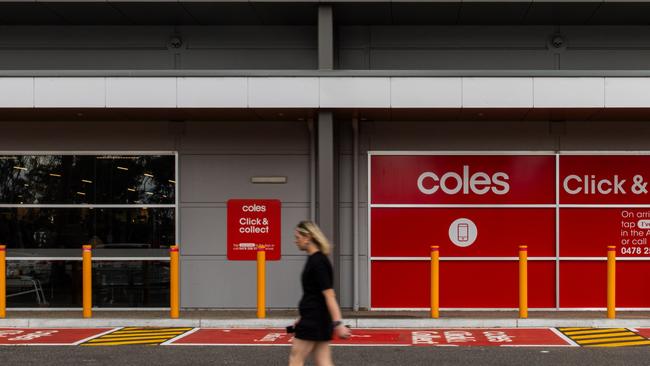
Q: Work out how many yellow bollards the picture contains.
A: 7